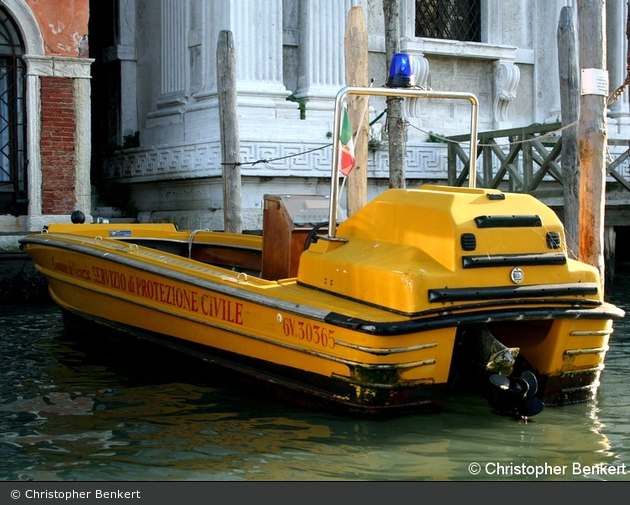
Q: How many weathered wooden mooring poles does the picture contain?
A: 5